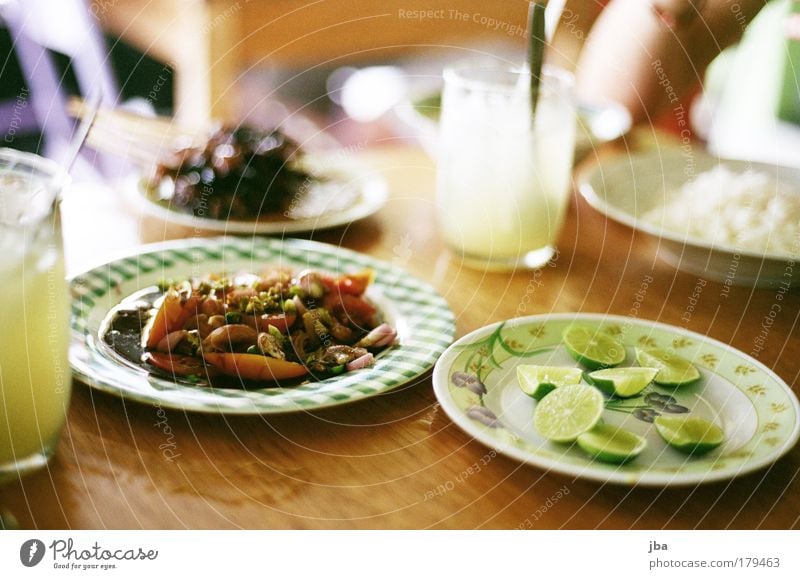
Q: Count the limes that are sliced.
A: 7